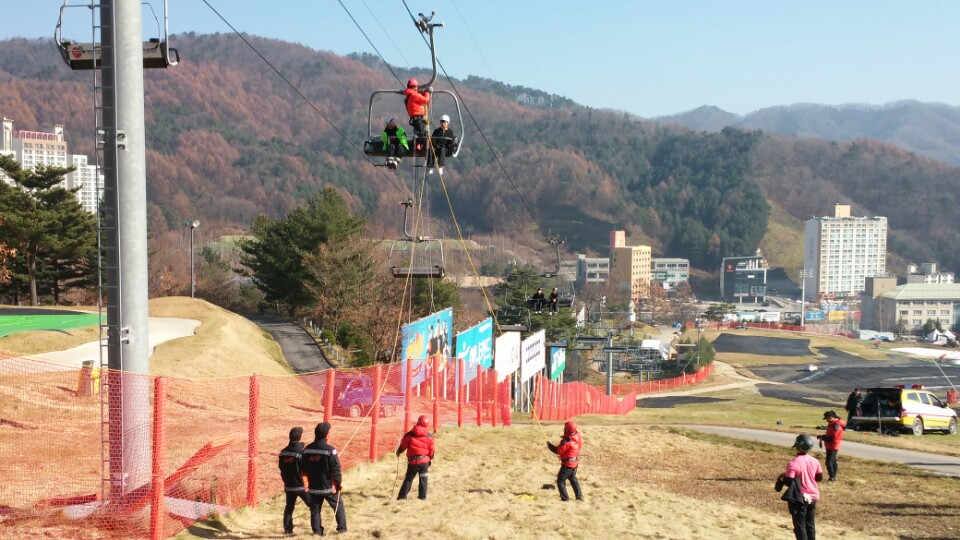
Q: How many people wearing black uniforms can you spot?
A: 2